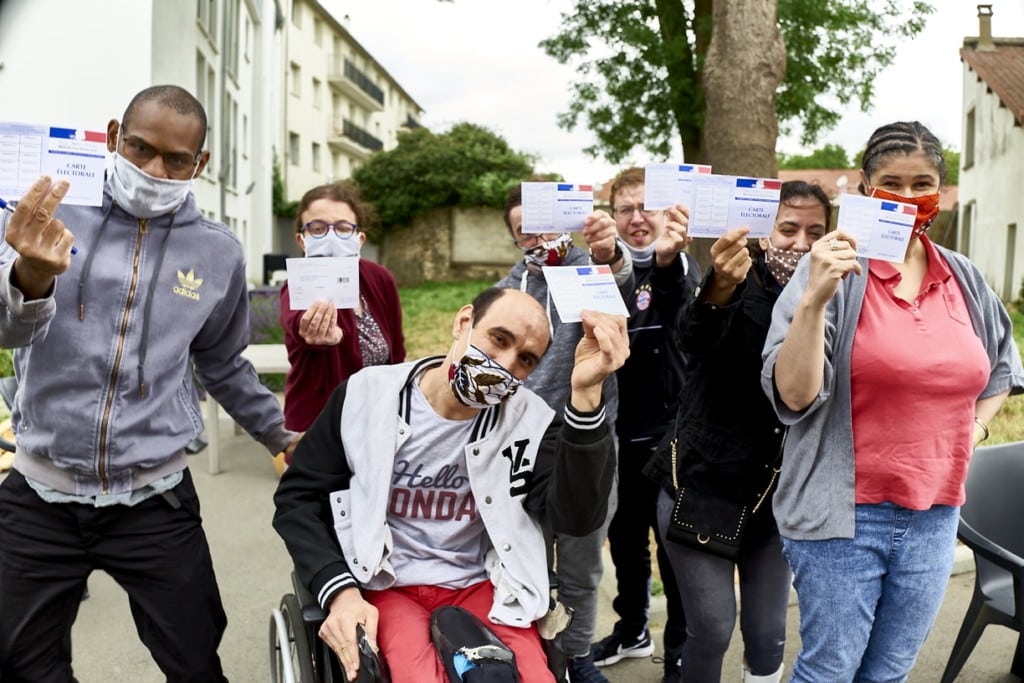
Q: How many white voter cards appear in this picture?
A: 7